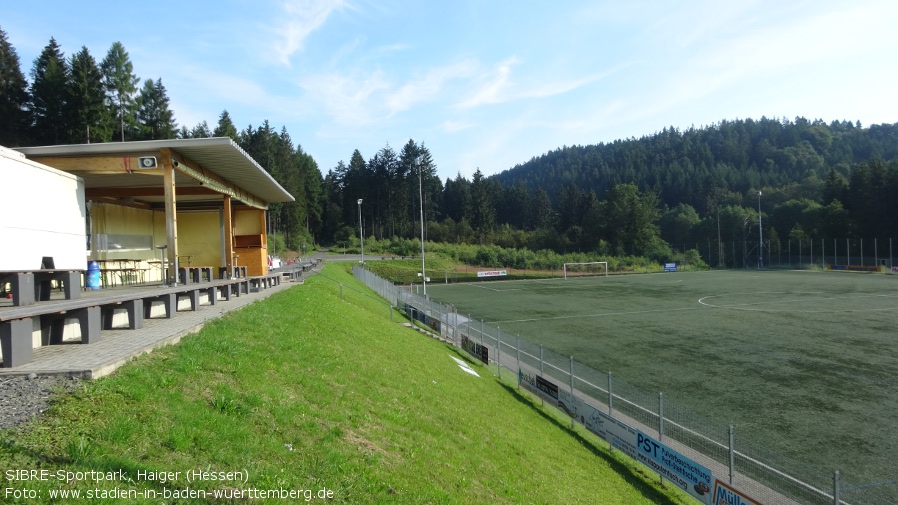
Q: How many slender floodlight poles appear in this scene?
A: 3